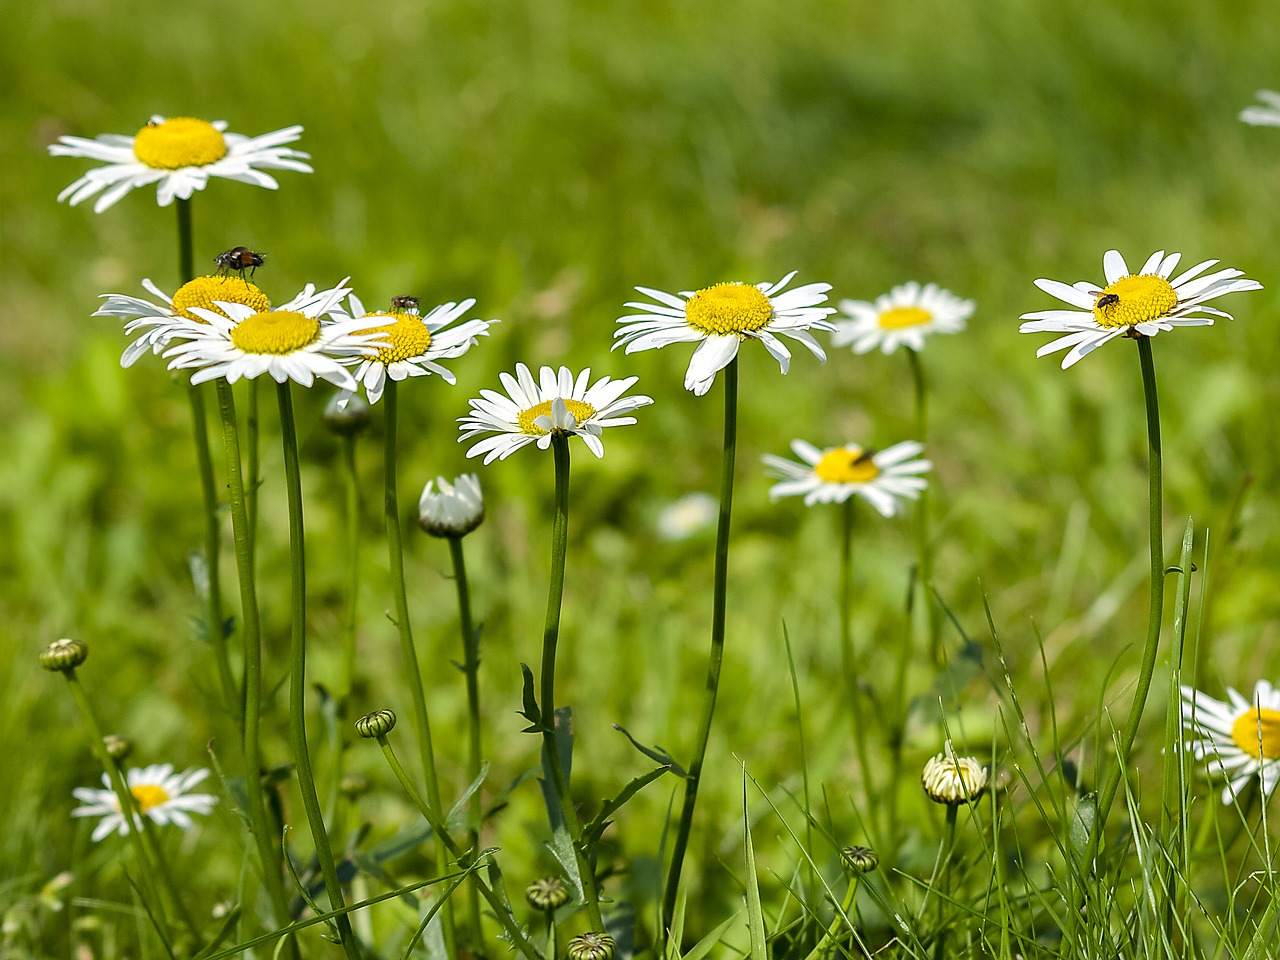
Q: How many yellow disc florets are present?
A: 11